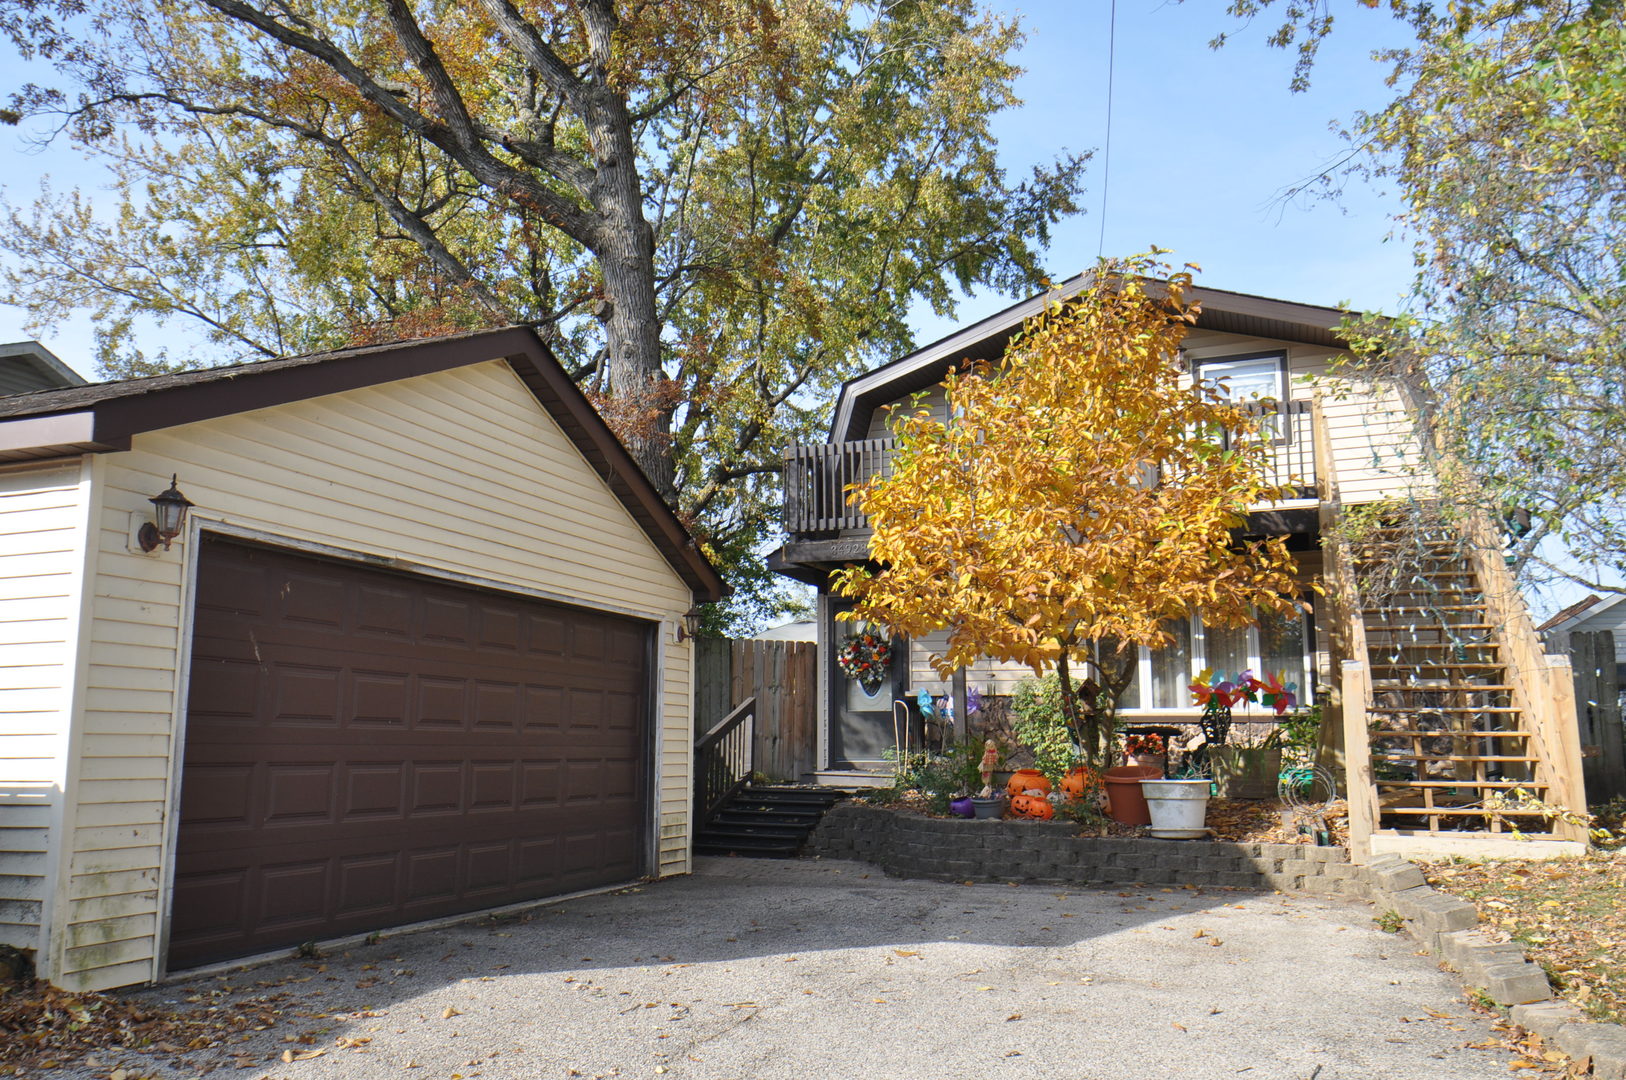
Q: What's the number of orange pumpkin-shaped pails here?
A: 4